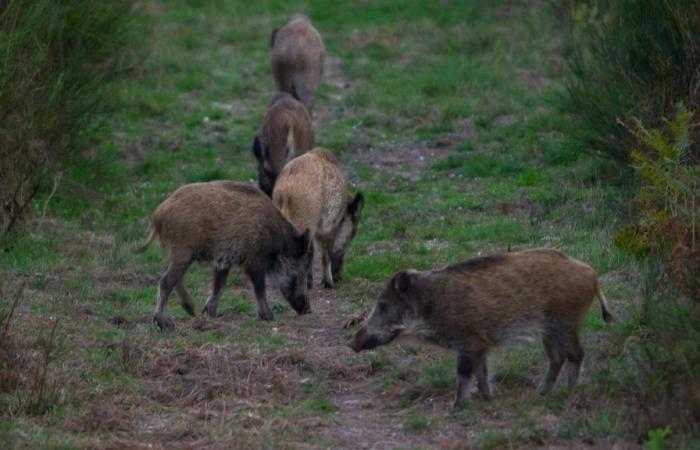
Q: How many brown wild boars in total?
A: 5